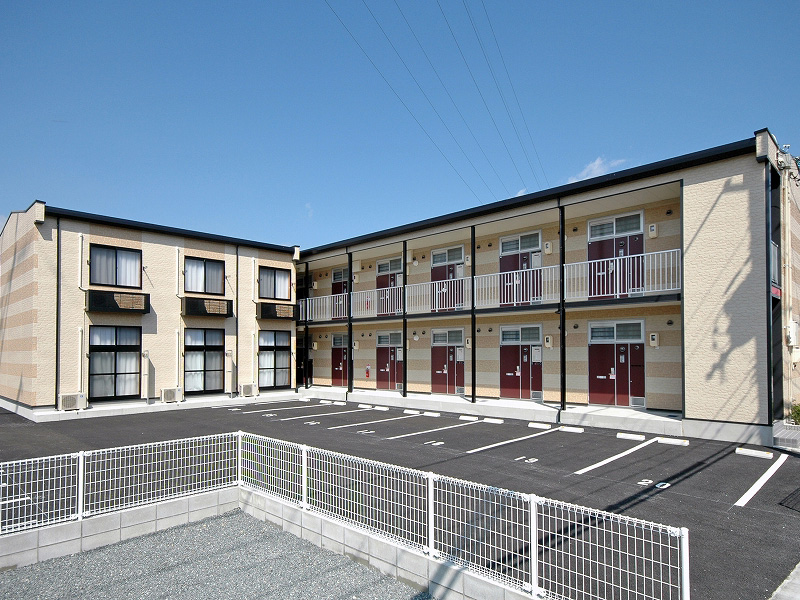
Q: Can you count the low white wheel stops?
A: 14